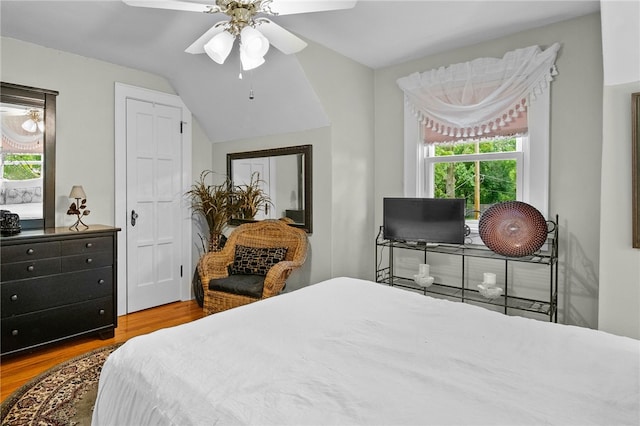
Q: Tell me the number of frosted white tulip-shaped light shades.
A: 3